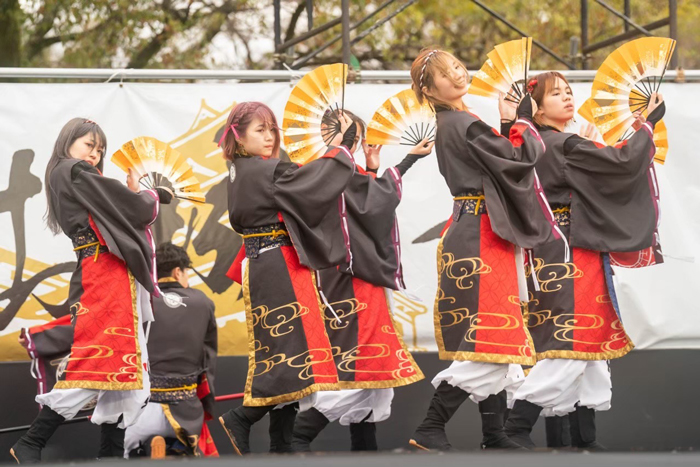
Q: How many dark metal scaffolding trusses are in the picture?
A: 2